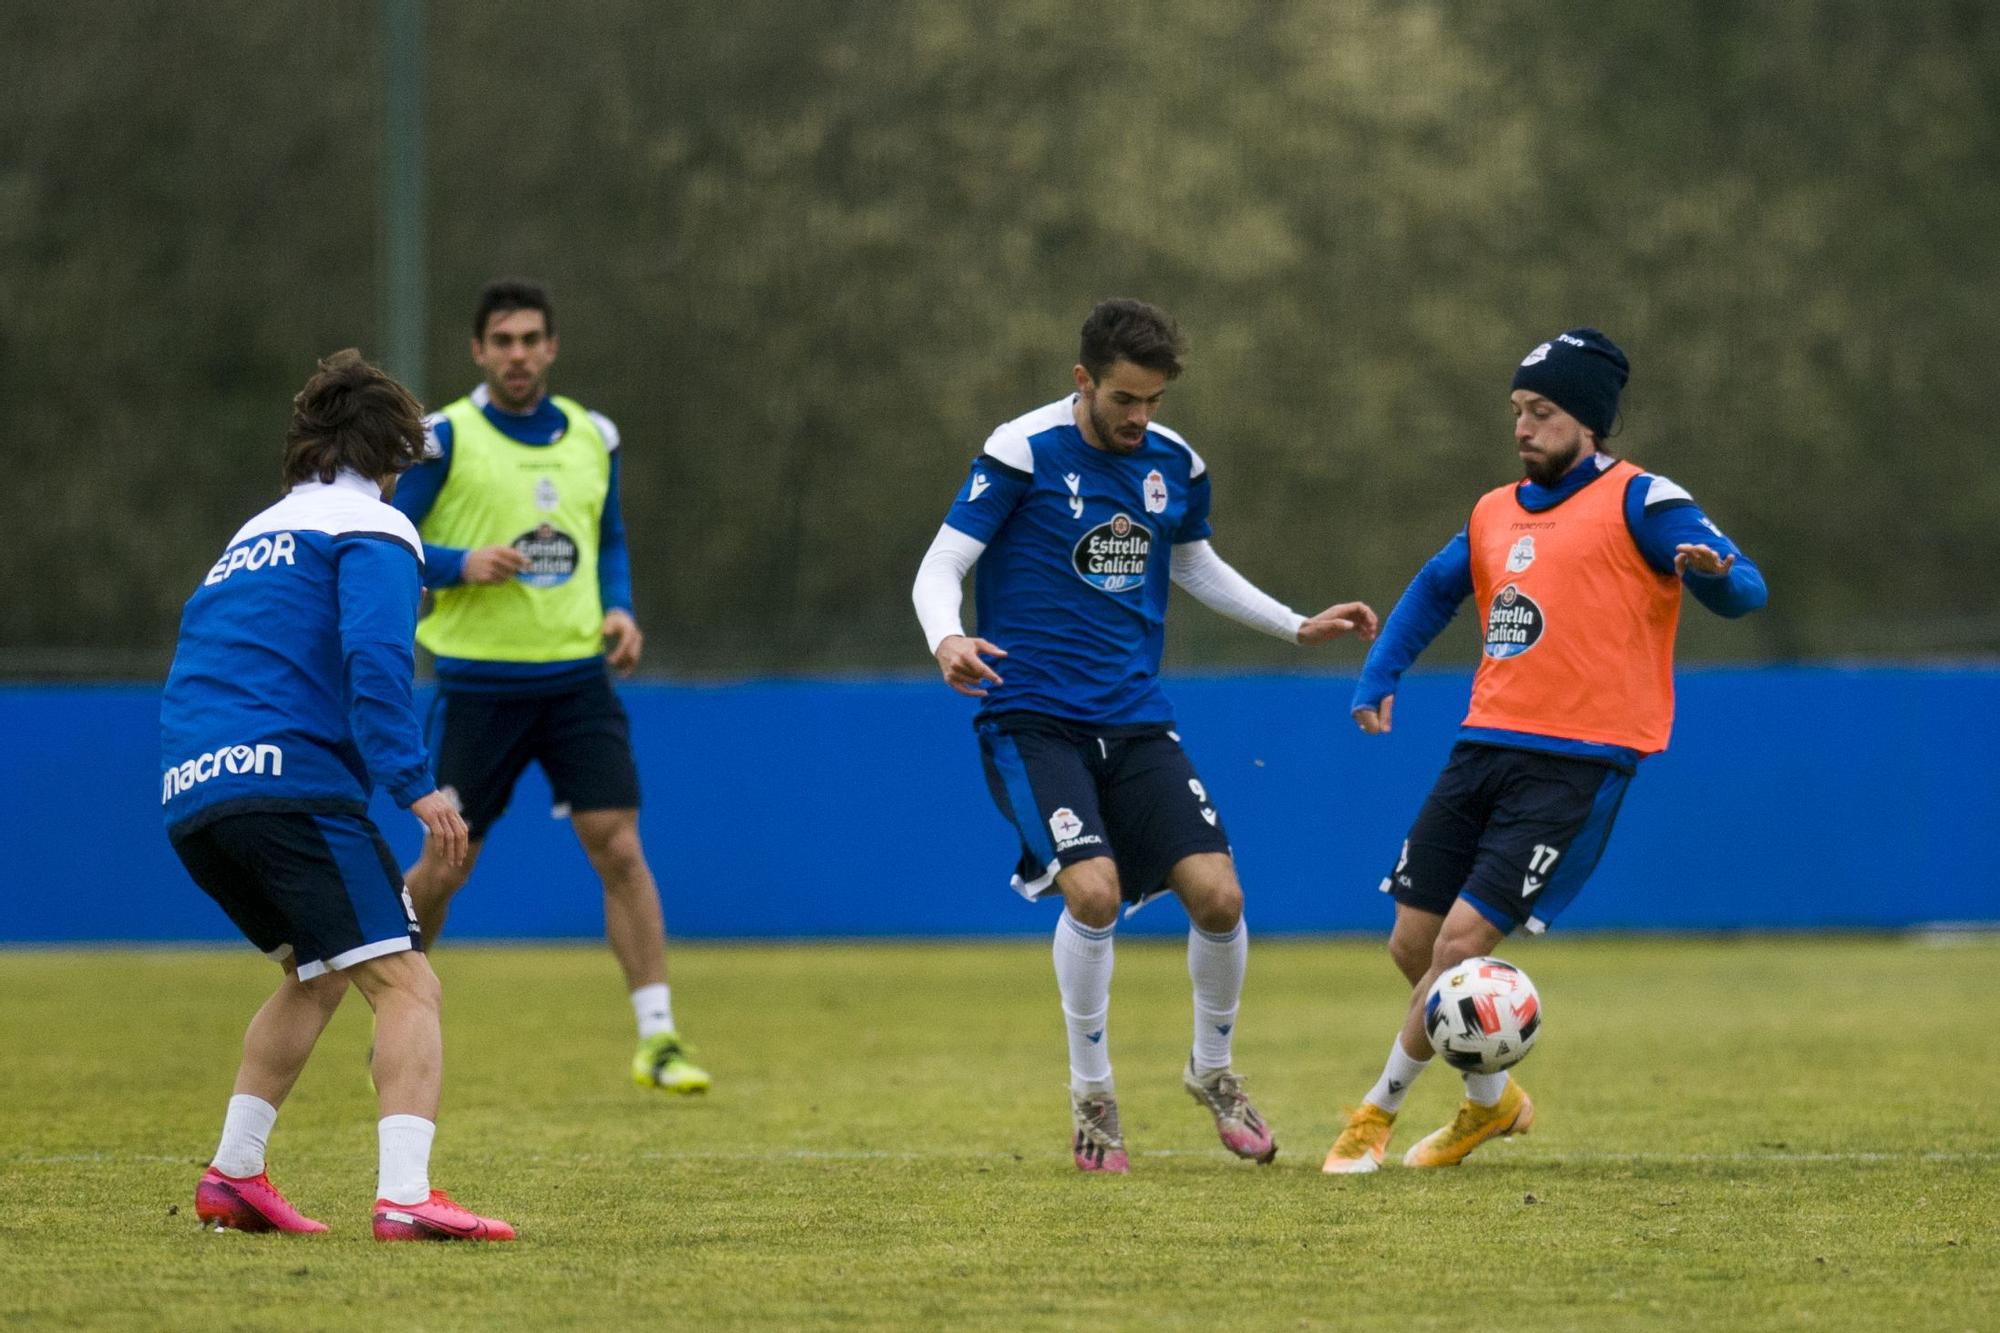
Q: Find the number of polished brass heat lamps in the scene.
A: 0